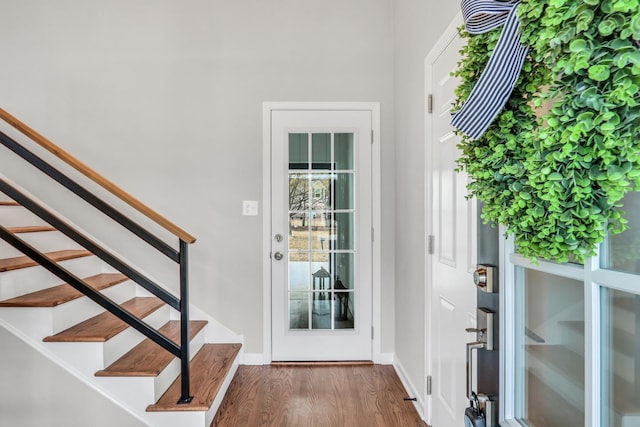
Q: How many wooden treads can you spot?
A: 7